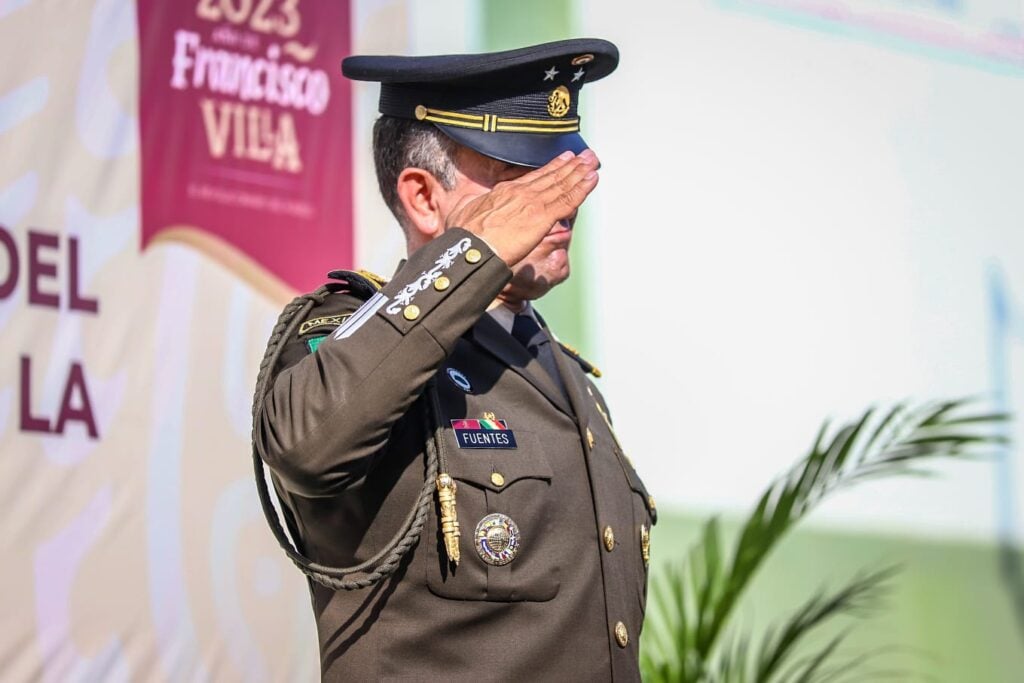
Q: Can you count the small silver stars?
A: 2